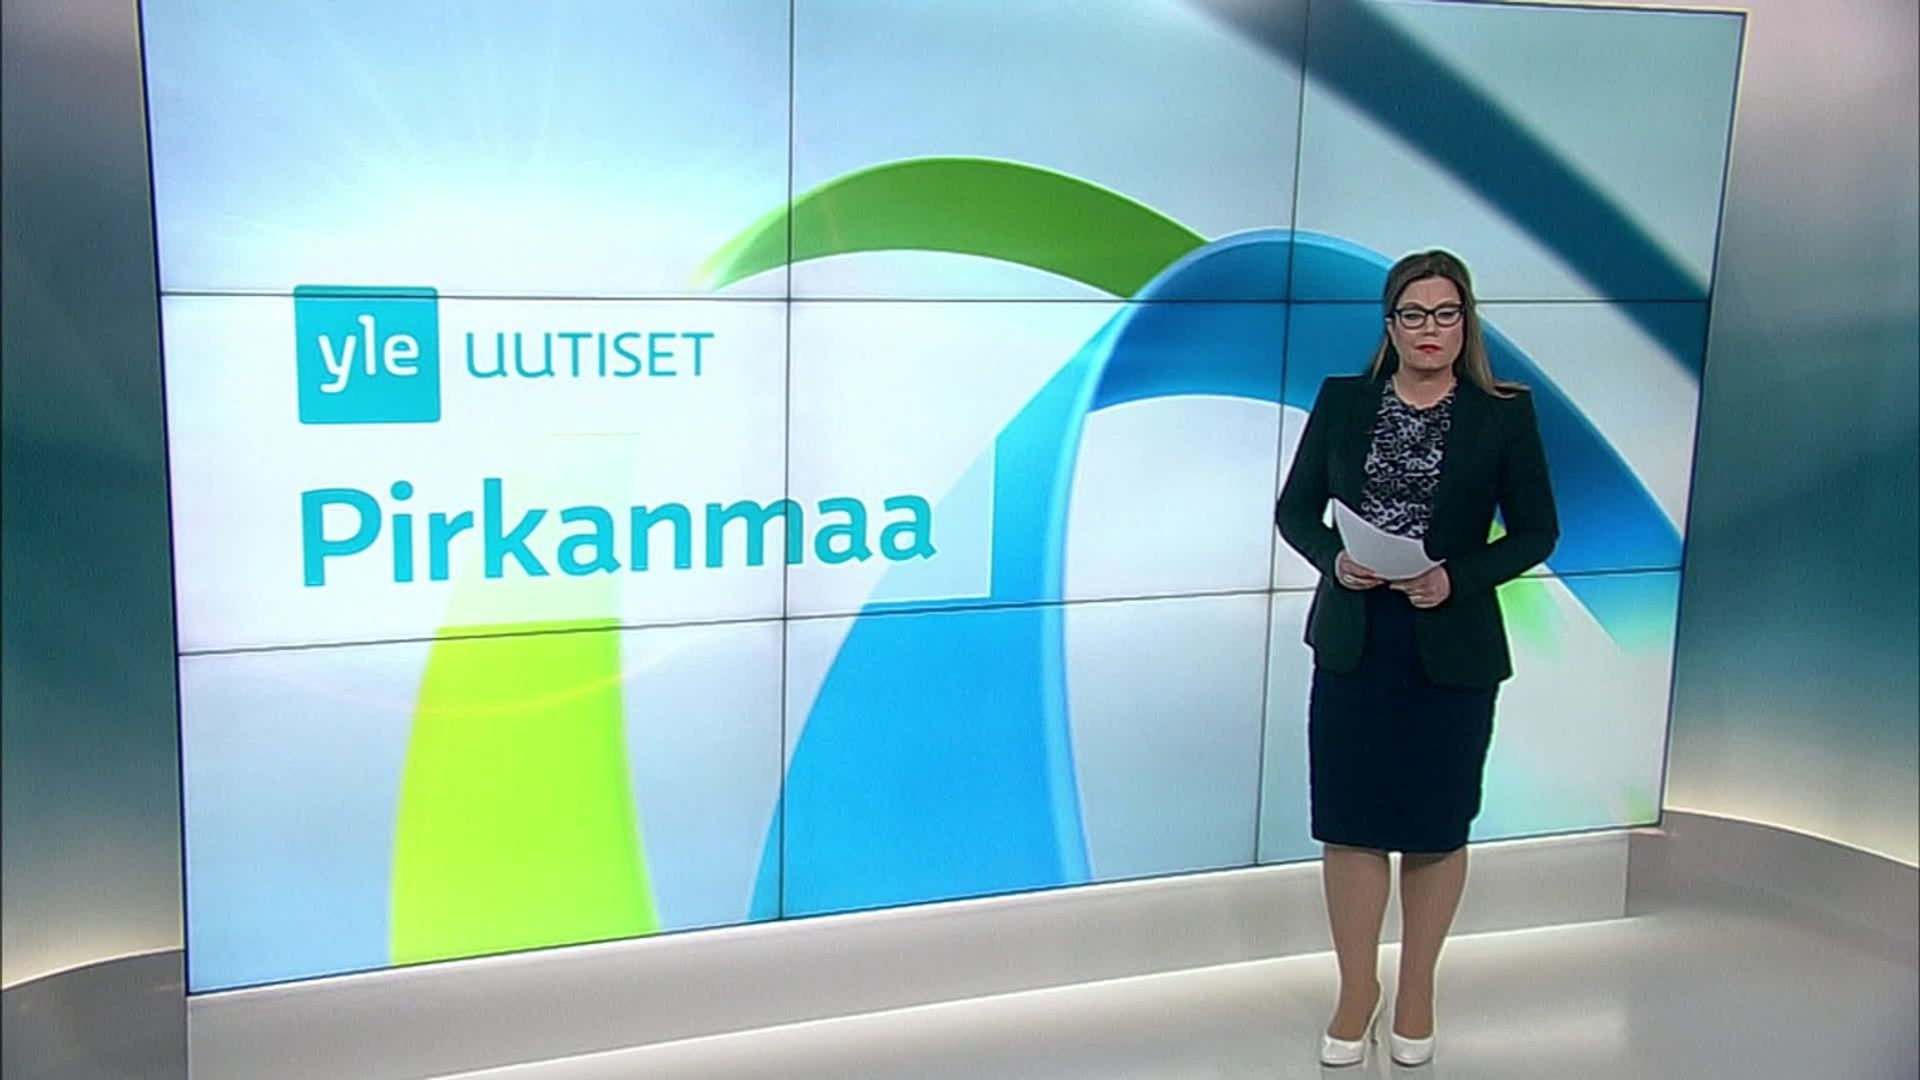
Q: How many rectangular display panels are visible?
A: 9